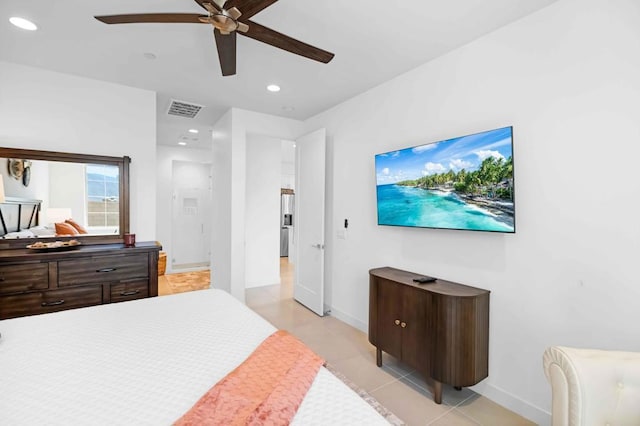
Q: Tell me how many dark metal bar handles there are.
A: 3